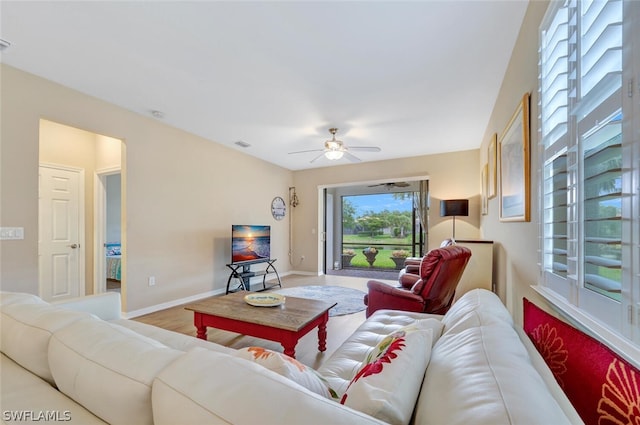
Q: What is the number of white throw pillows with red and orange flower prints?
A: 2